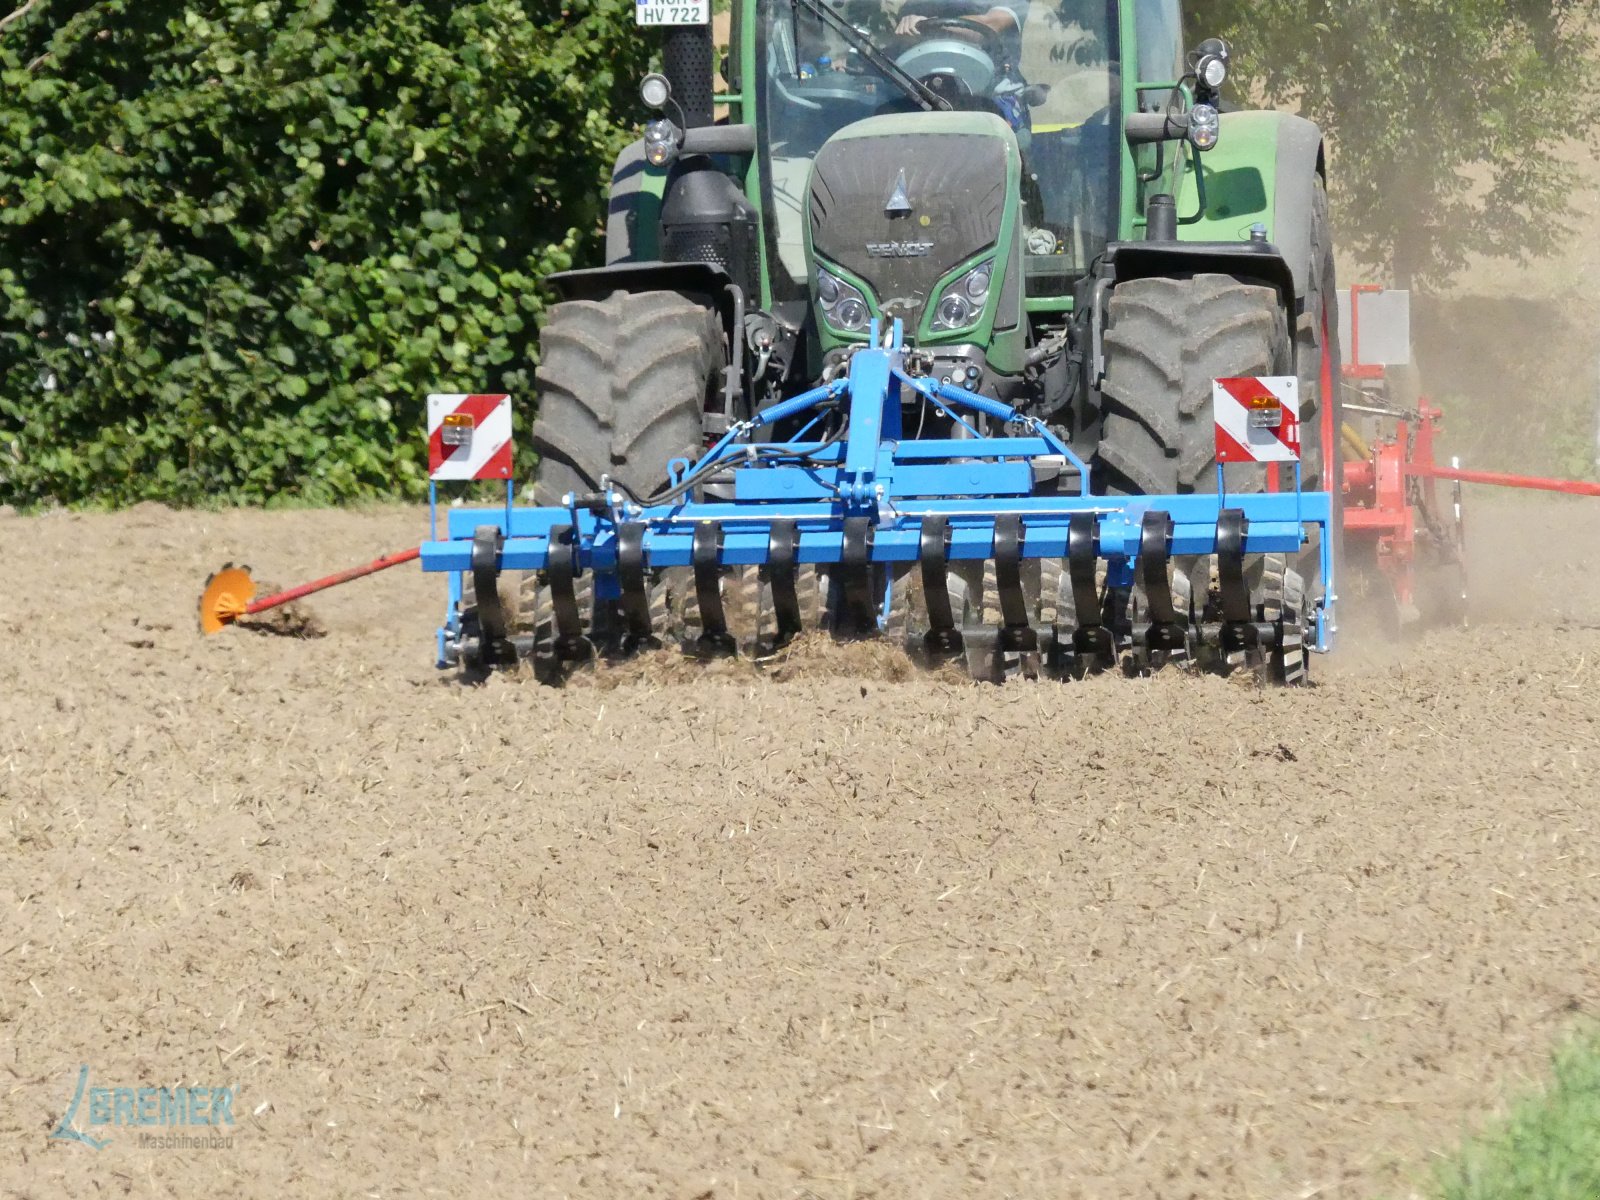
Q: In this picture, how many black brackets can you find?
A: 11